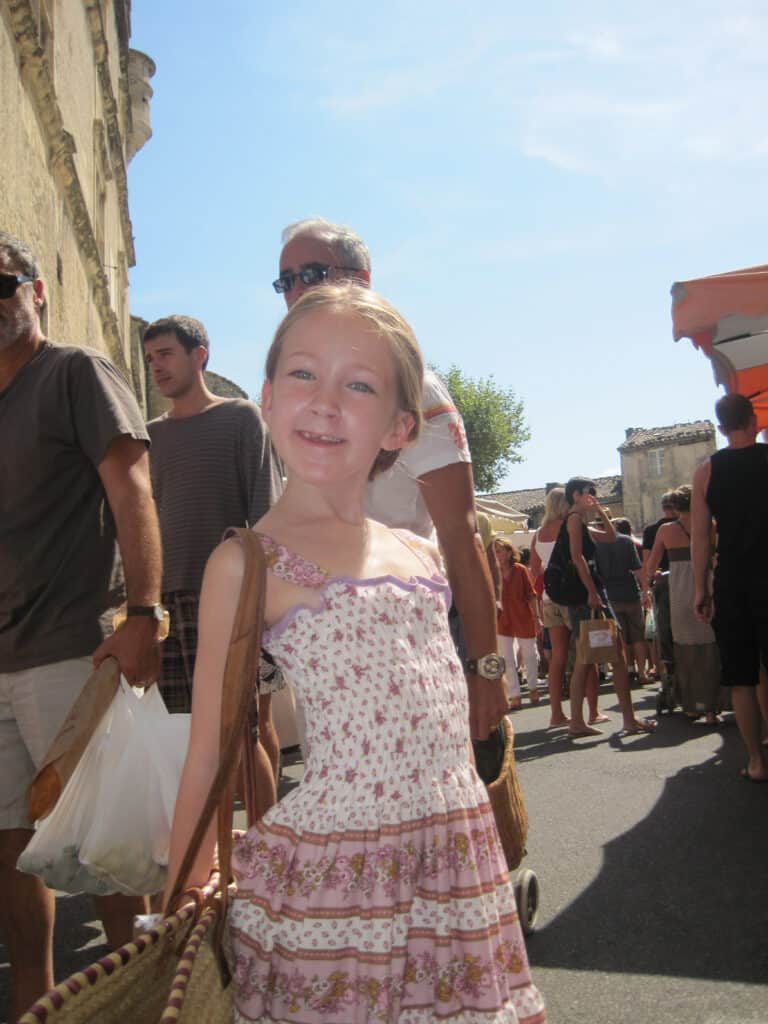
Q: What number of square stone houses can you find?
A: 1